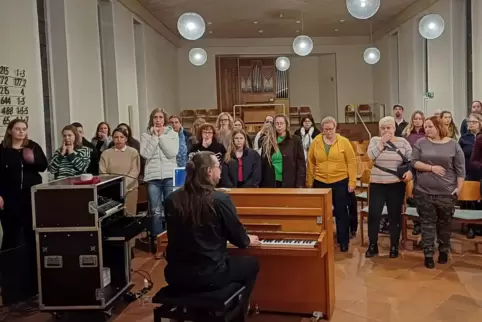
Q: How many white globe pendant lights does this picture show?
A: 7